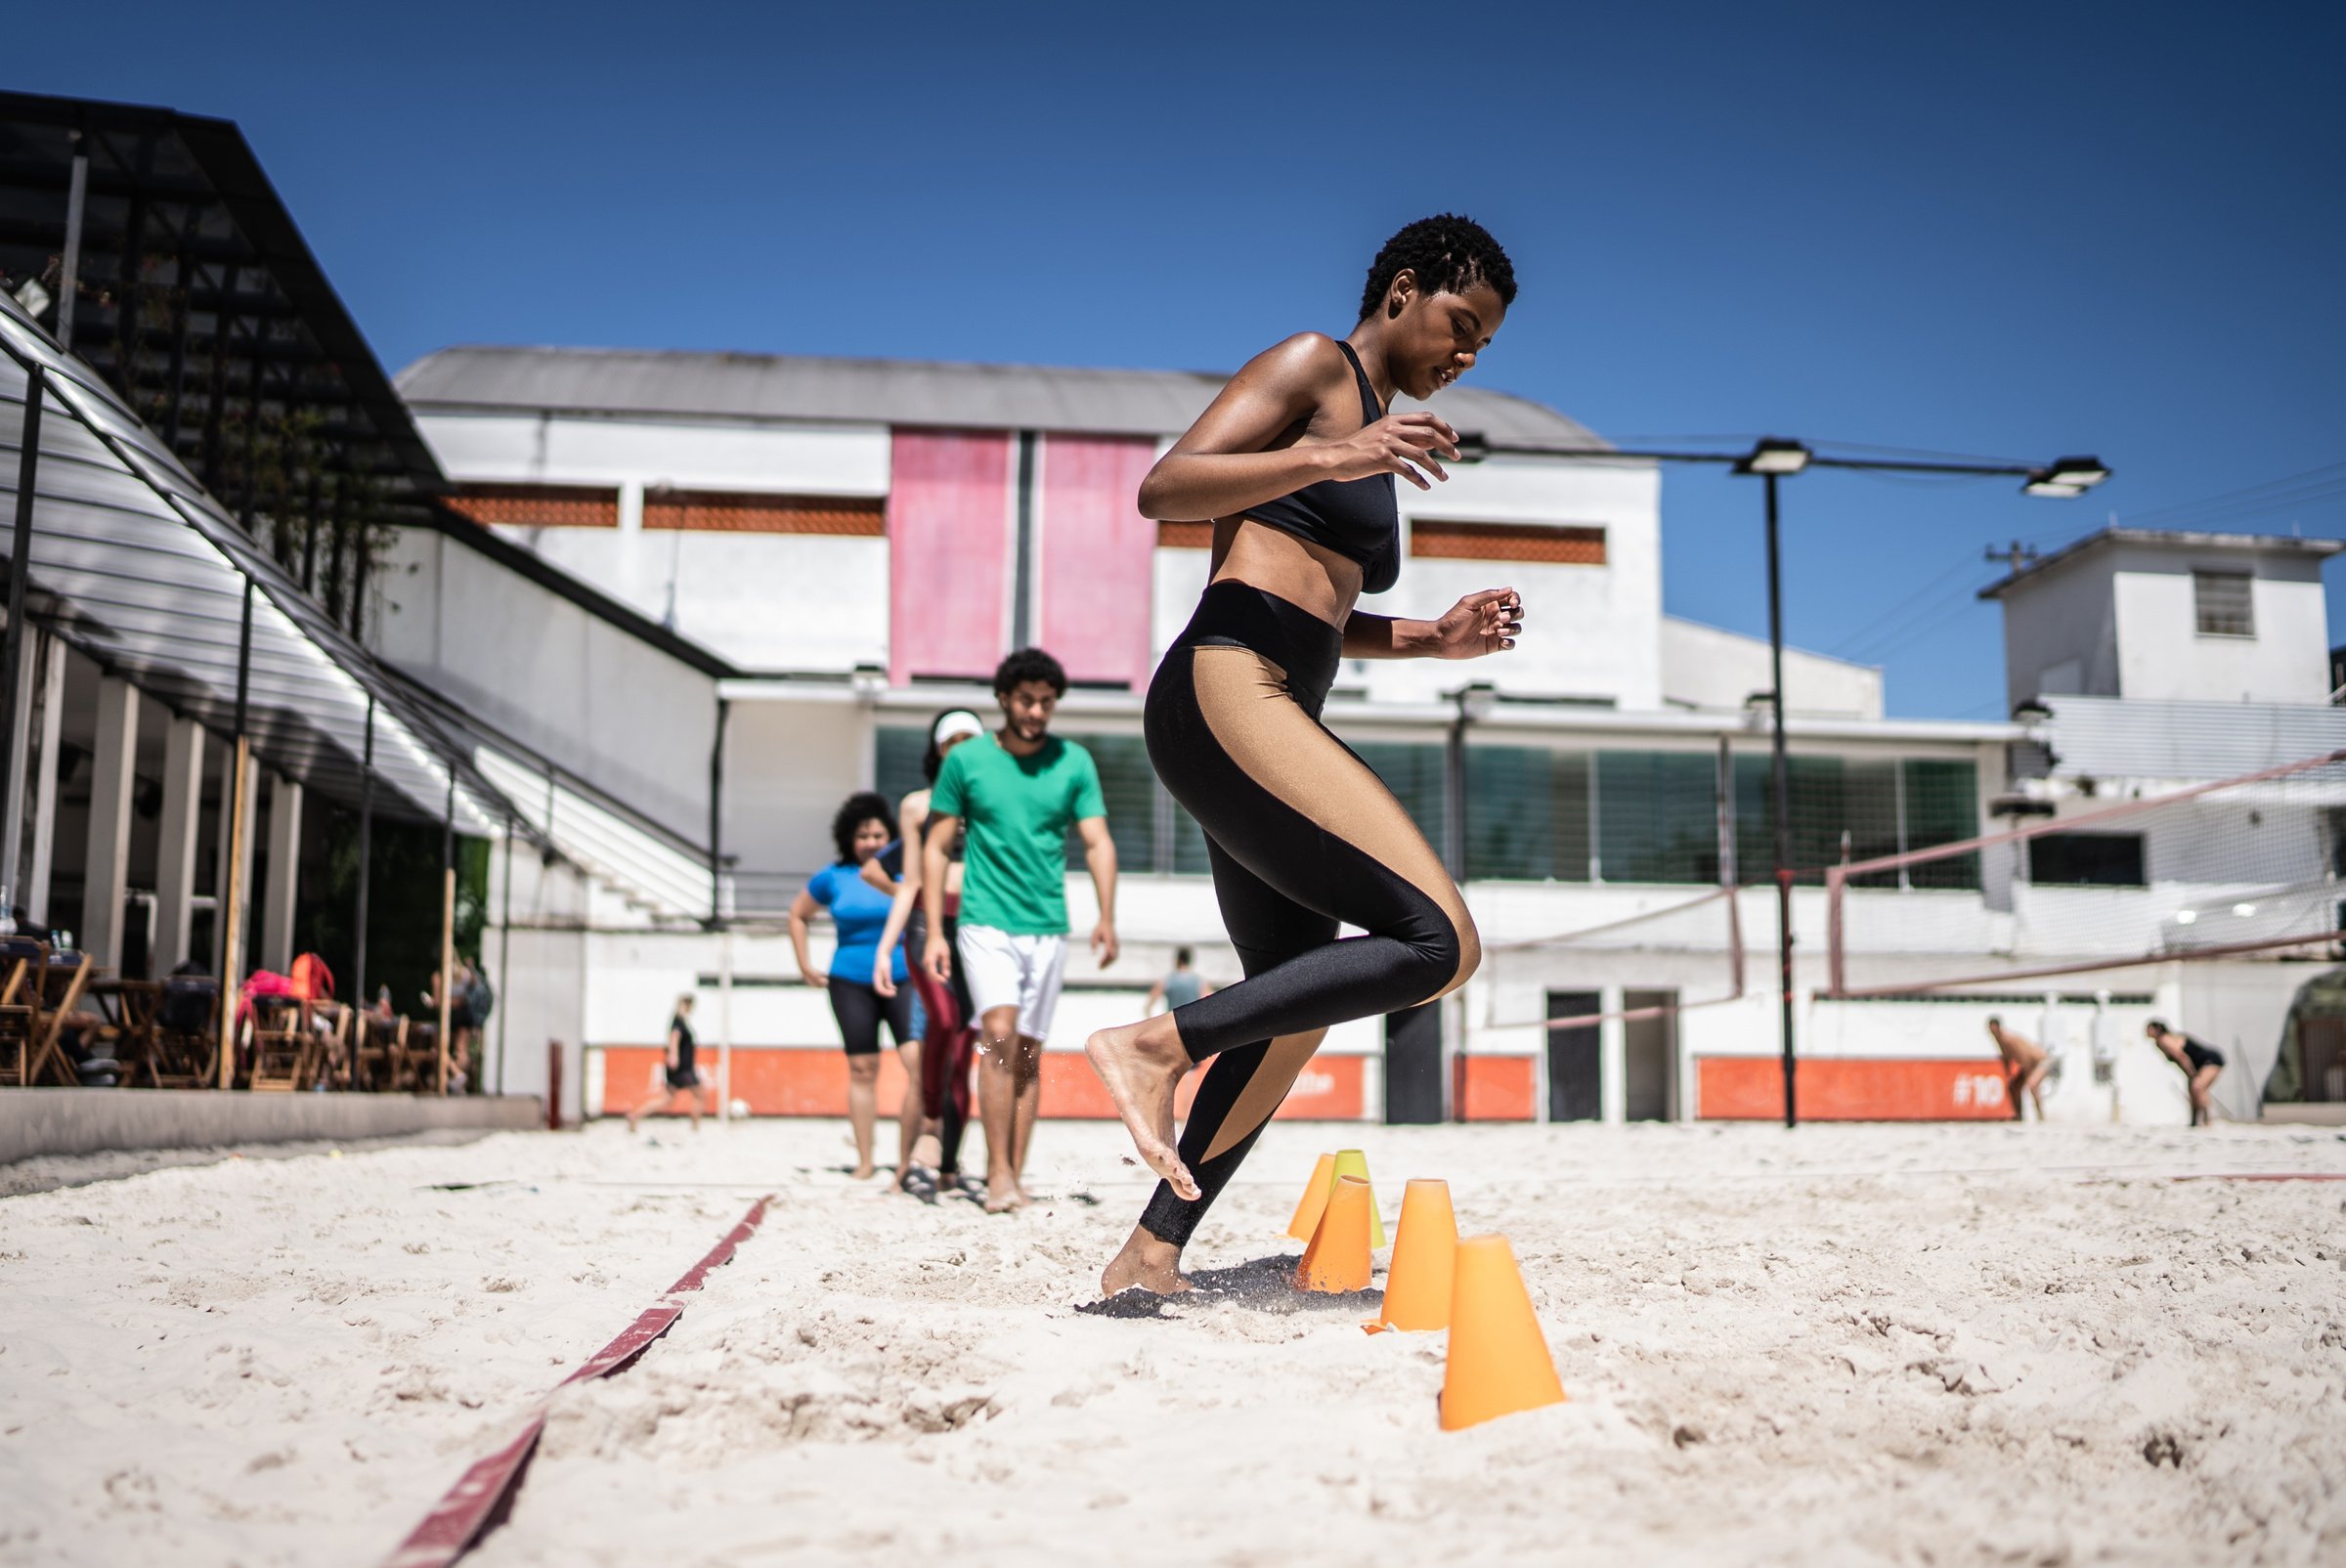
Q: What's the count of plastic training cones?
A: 5